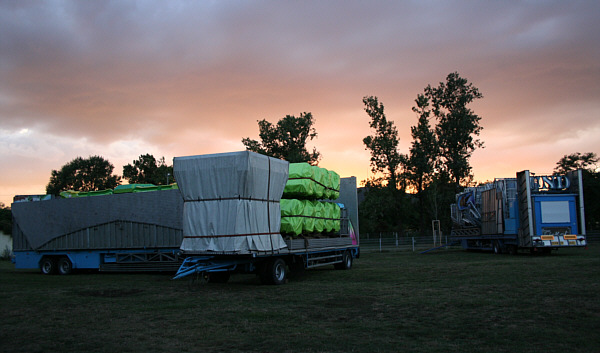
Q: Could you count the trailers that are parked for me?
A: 3